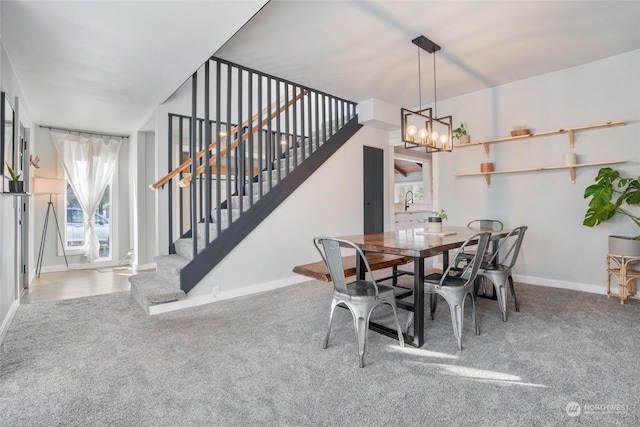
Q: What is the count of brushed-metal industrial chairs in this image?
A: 4